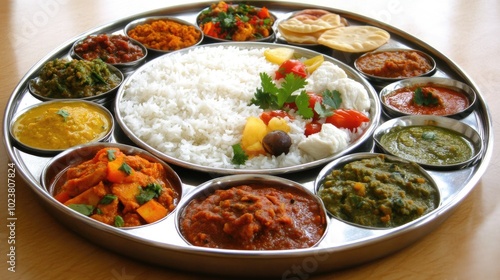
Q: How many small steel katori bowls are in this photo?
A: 11